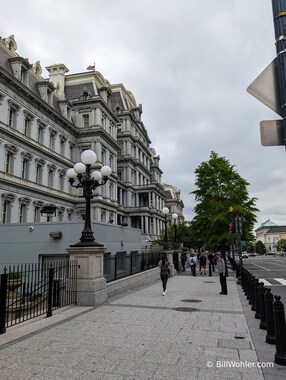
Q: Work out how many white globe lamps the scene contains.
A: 7